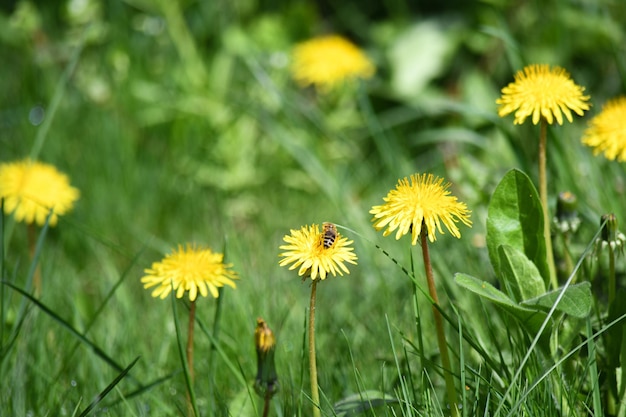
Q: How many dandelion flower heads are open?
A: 7